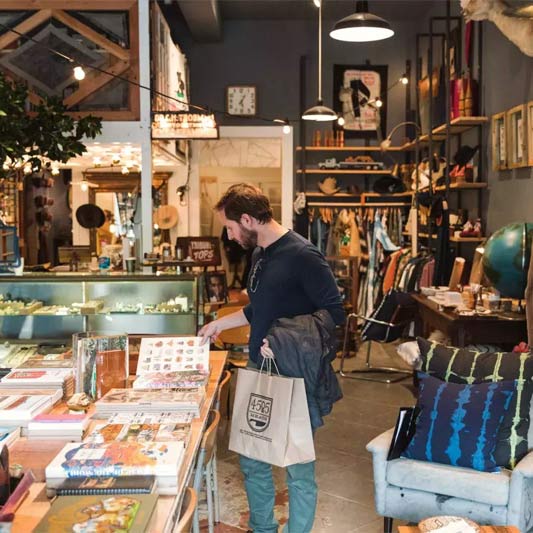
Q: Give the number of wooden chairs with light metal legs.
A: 3